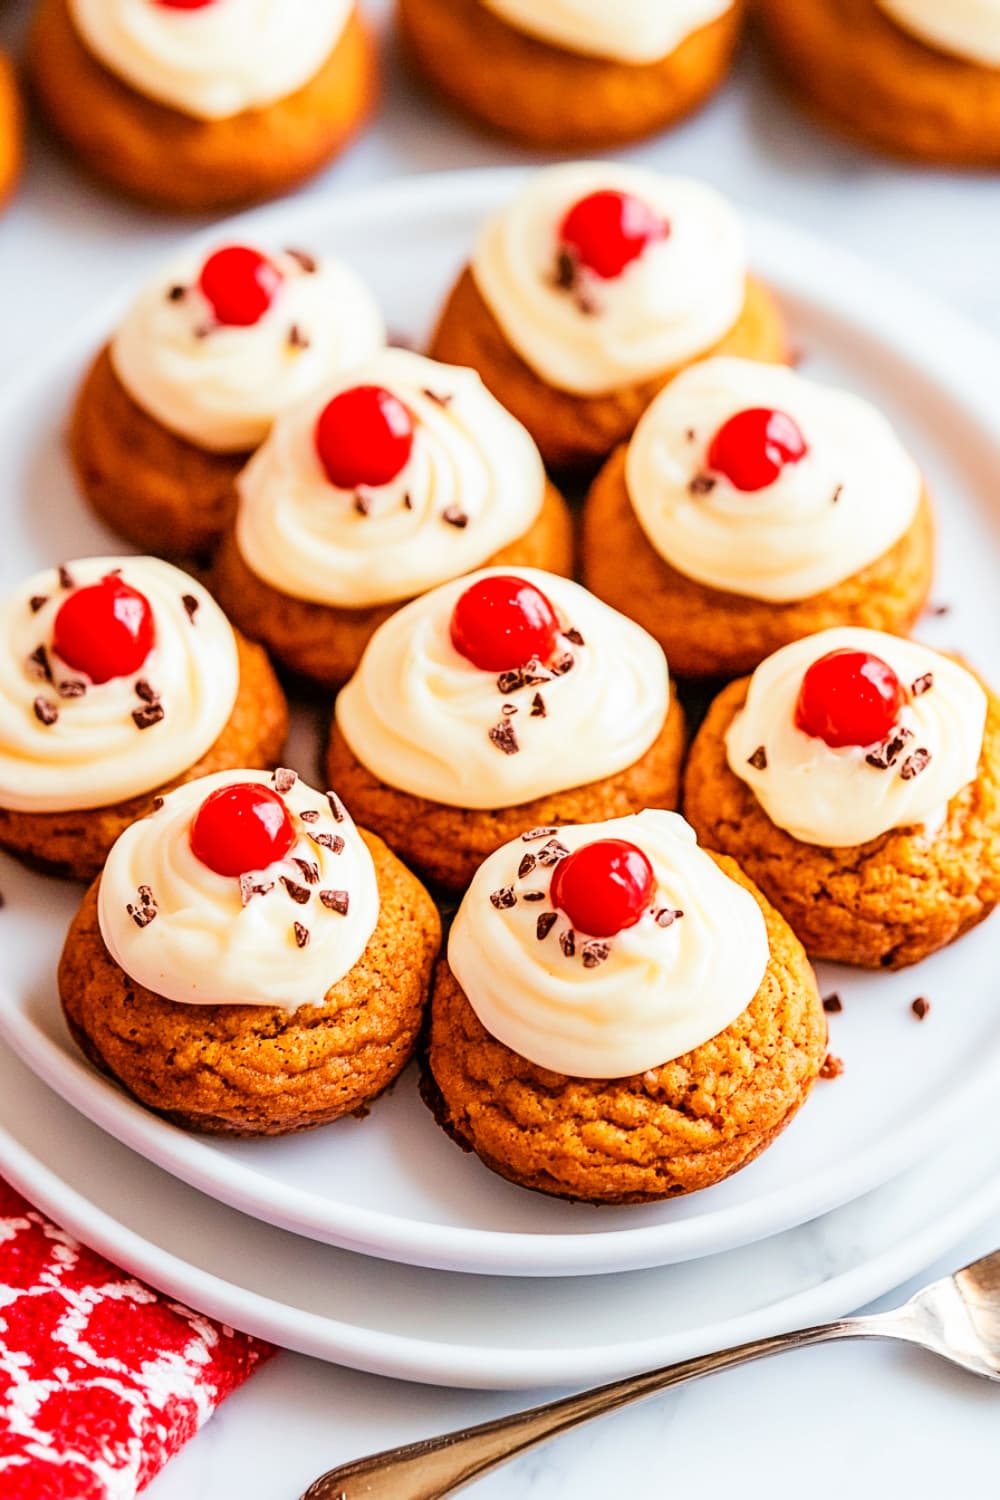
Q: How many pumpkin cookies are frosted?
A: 12